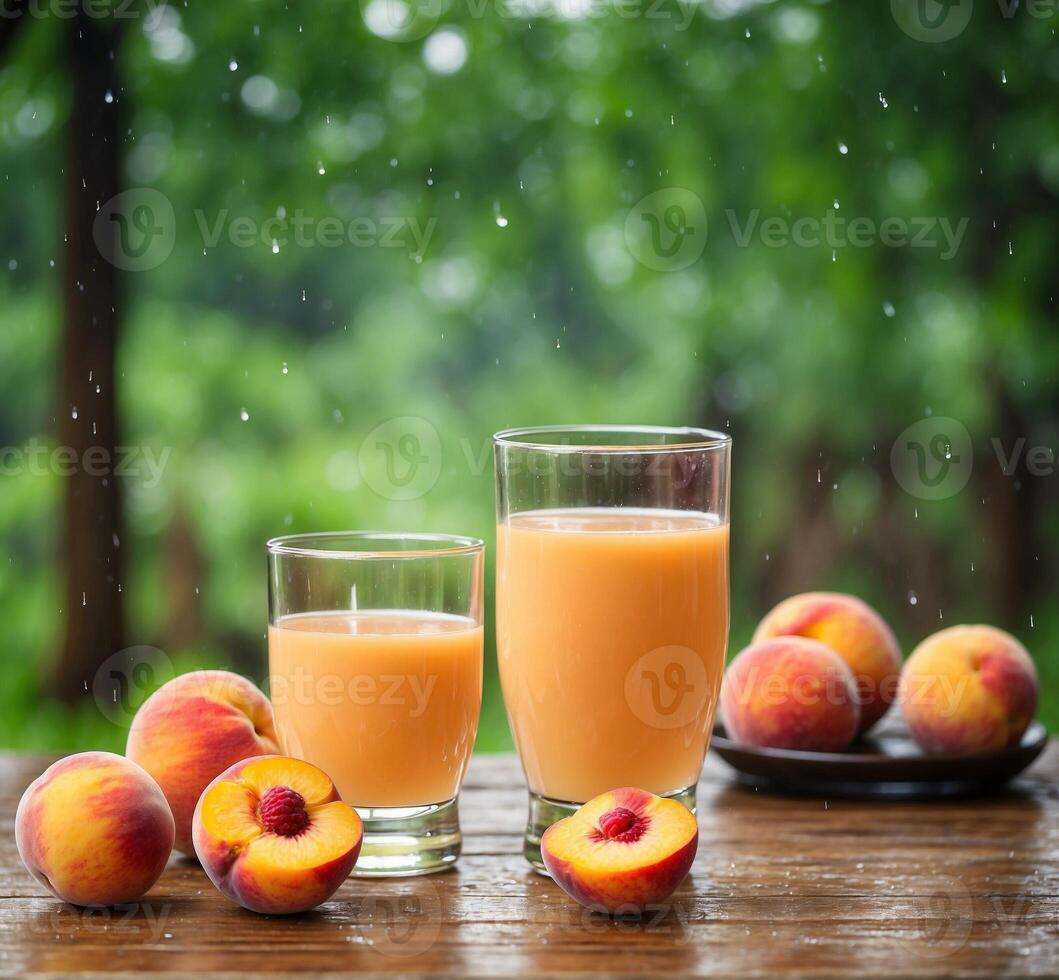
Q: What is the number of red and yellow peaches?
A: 7